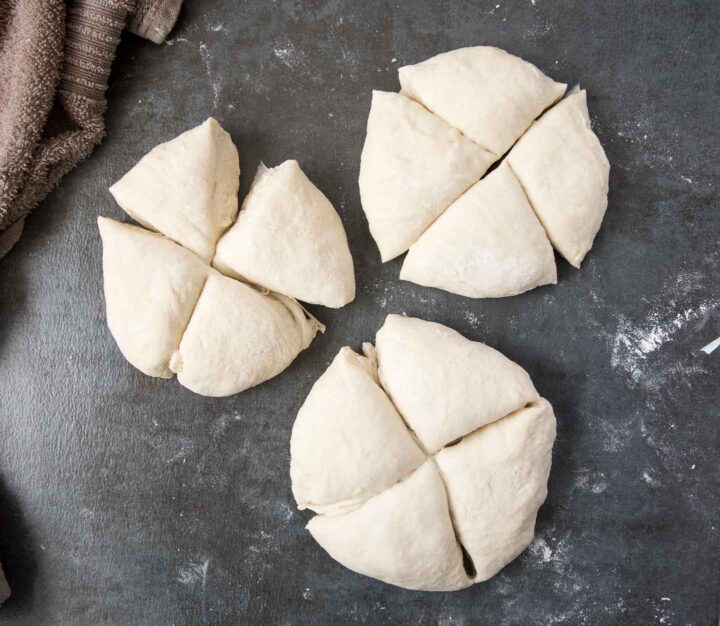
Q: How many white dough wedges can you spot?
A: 12